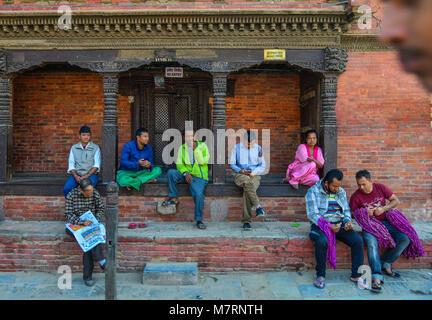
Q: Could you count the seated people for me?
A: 8